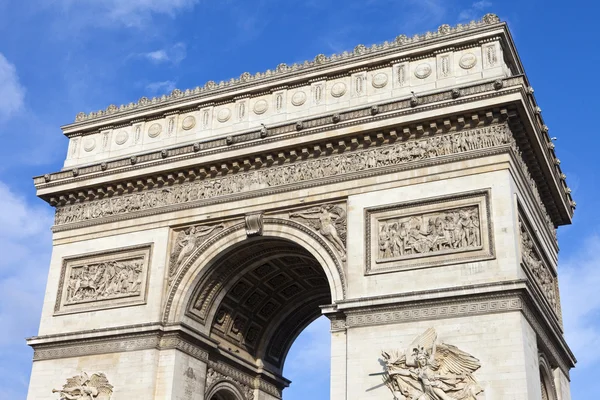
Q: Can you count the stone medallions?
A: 11